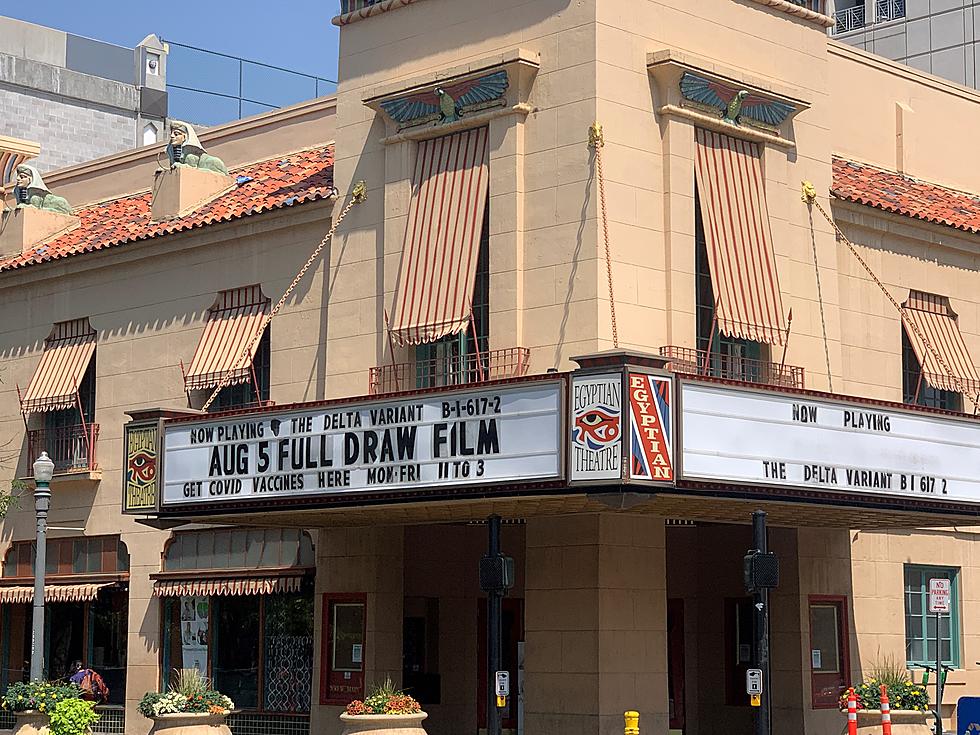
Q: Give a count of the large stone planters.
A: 4